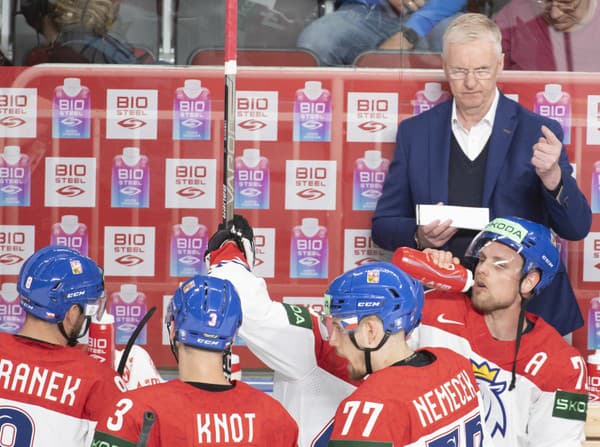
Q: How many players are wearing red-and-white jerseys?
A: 5